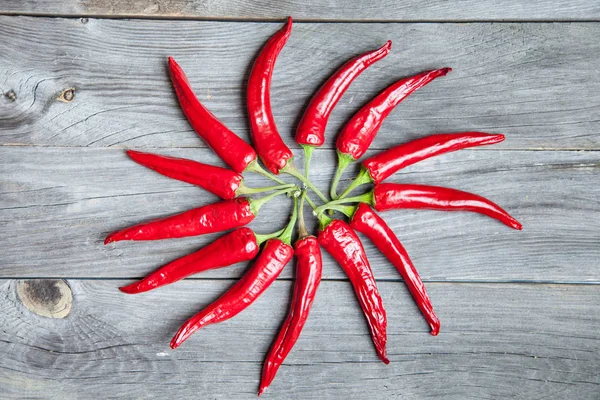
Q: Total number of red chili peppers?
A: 13